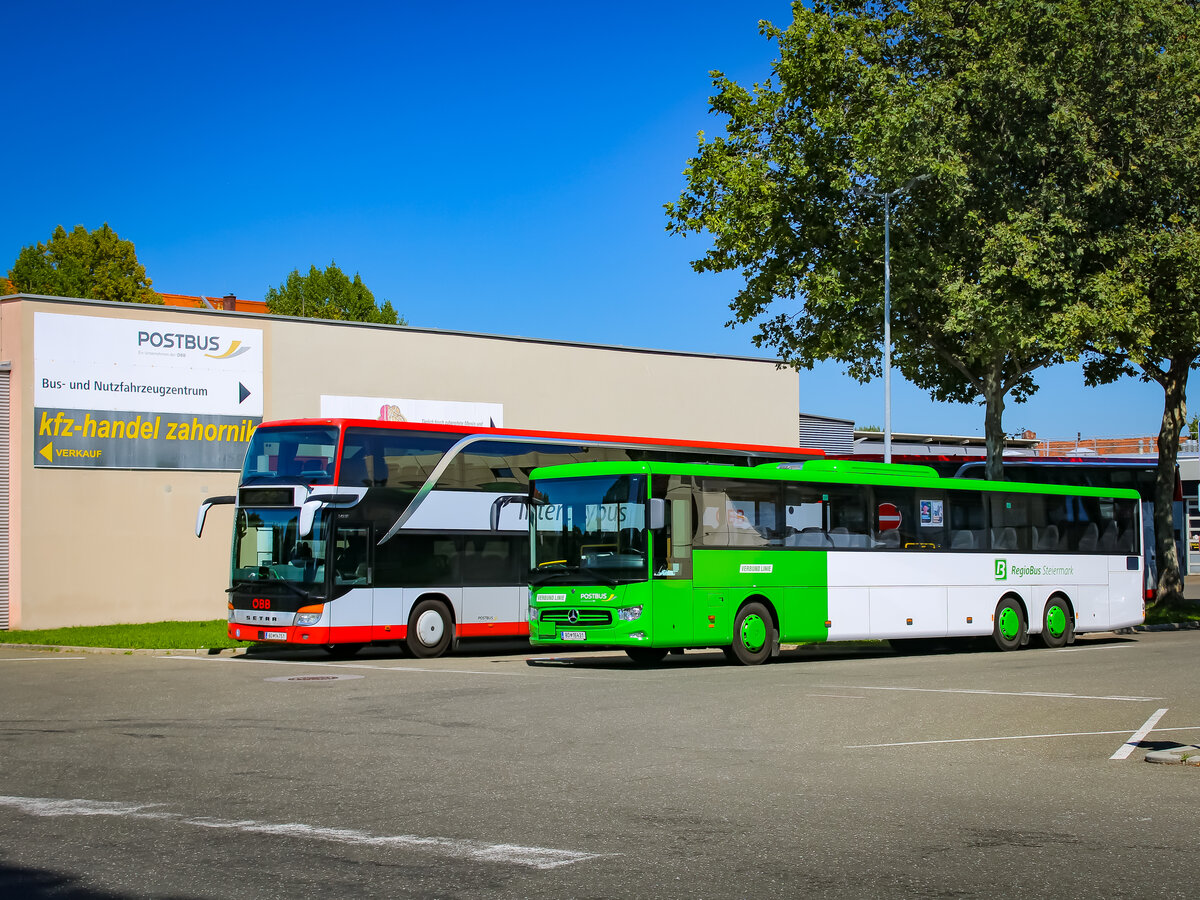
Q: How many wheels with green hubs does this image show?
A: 3